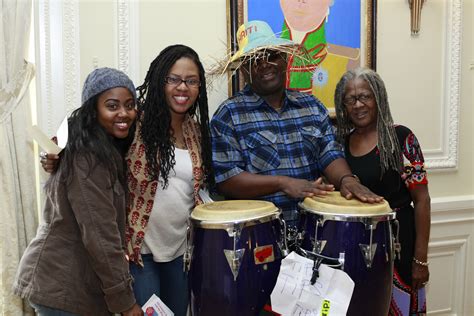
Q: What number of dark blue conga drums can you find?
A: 2